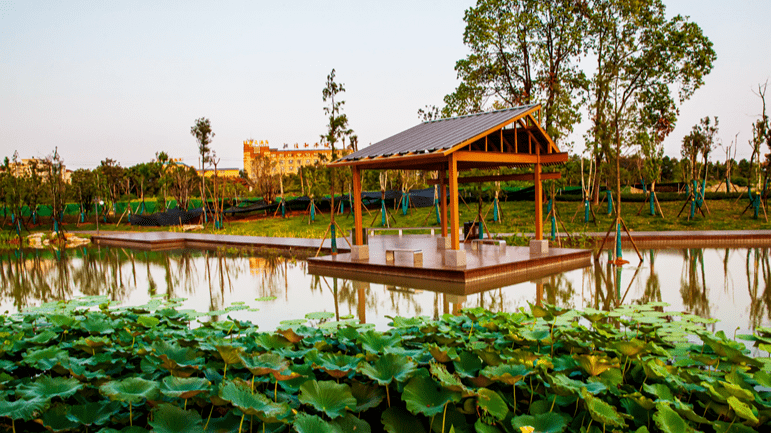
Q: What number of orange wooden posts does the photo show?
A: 4